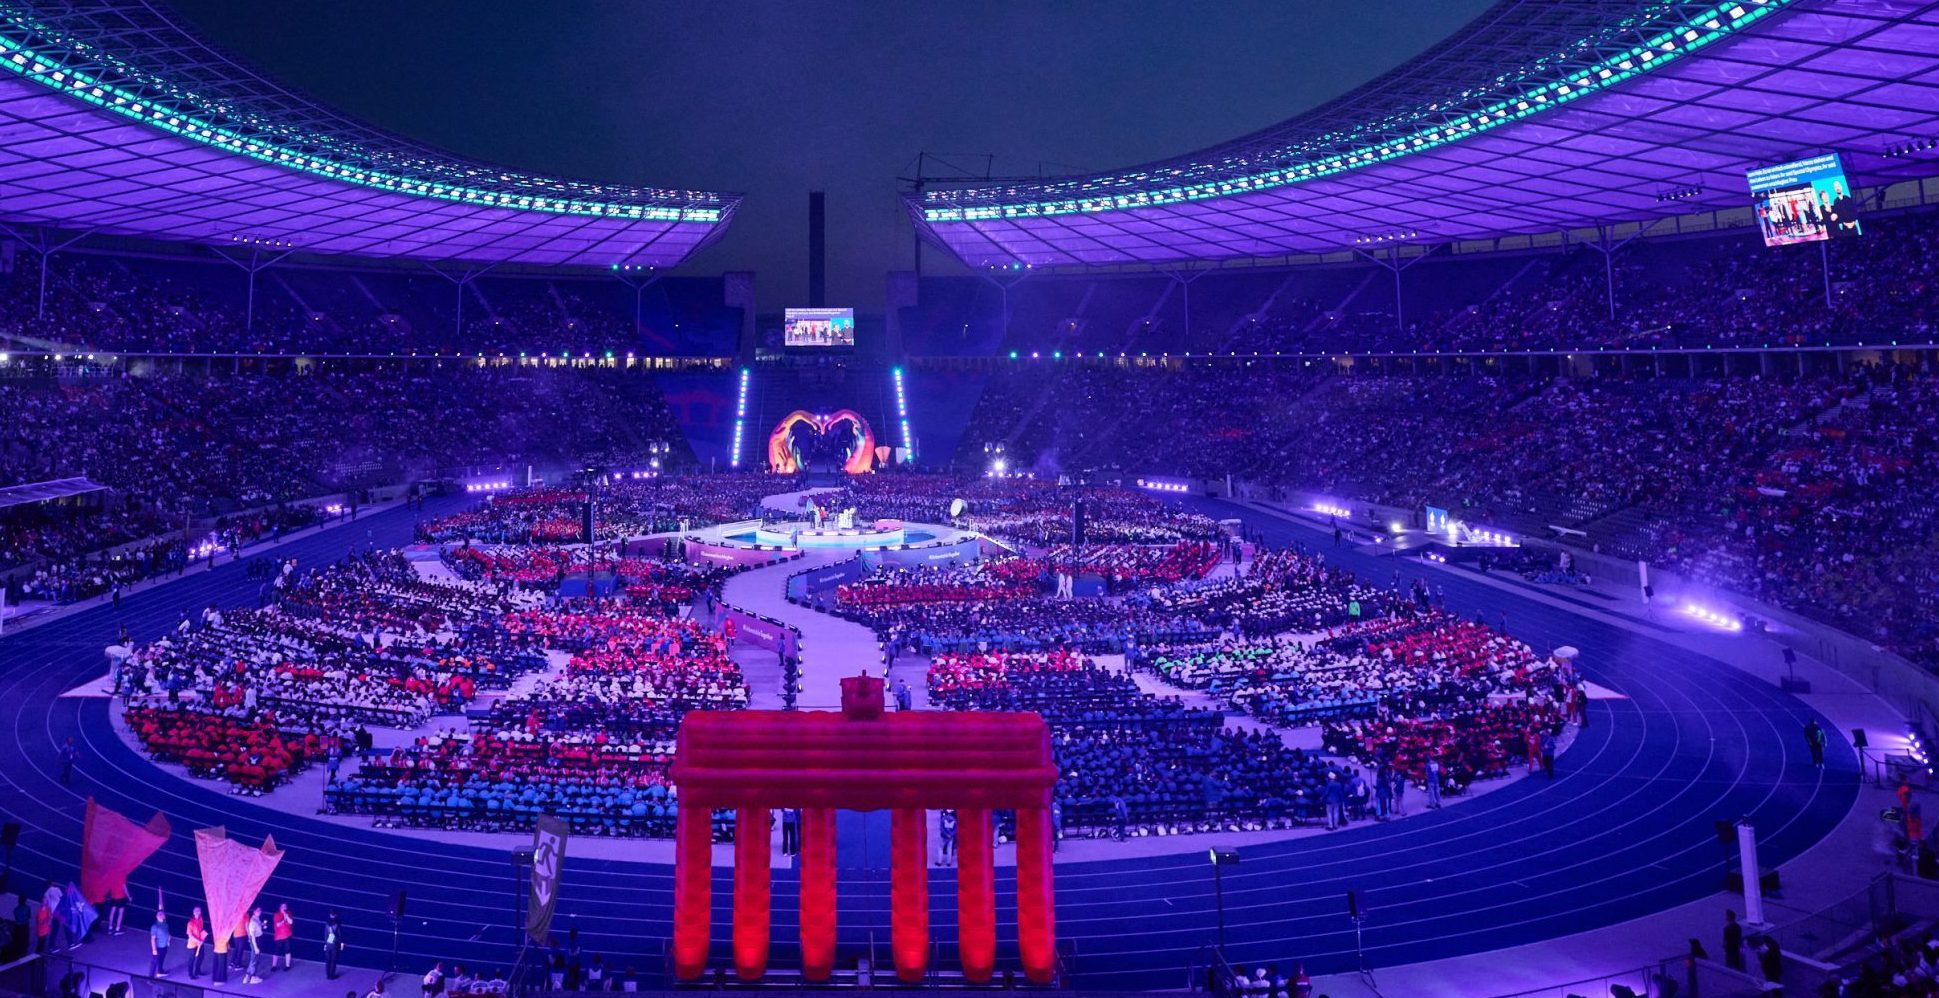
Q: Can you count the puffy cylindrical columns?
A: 6